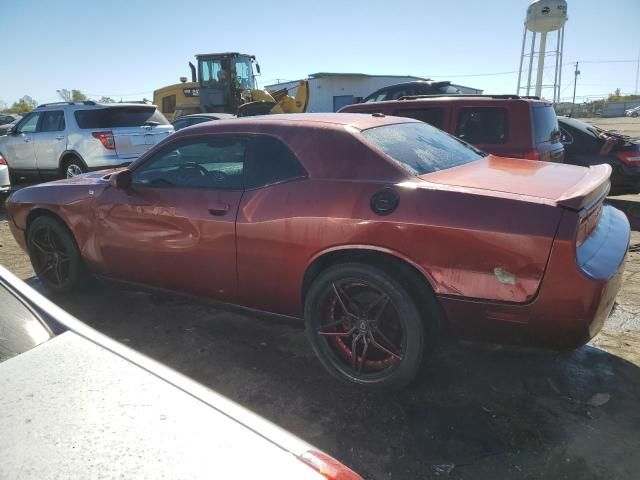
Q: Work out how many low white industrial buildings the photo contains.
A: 1